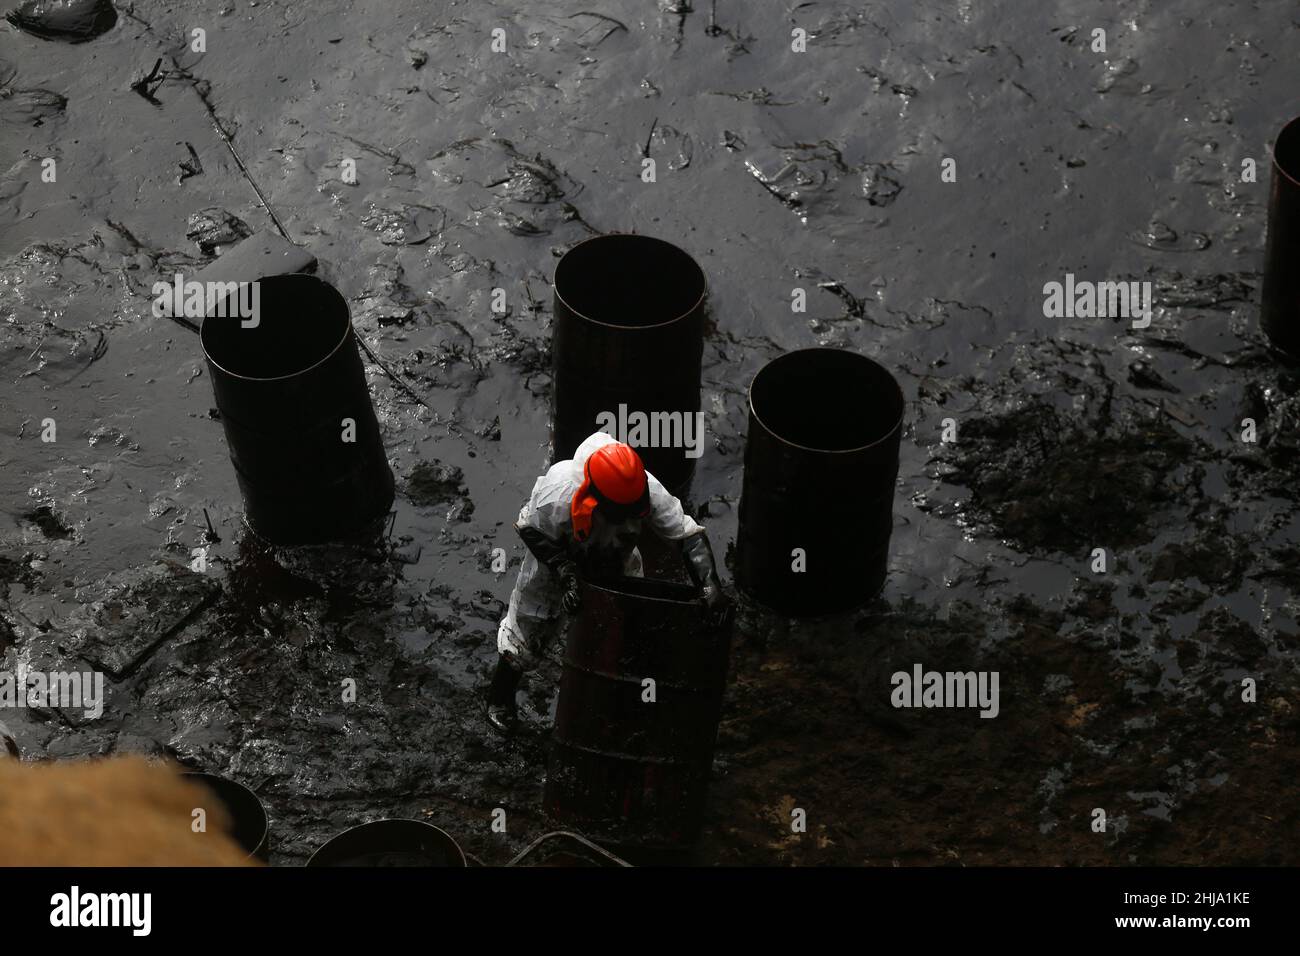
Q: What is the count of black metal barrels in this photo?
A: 7